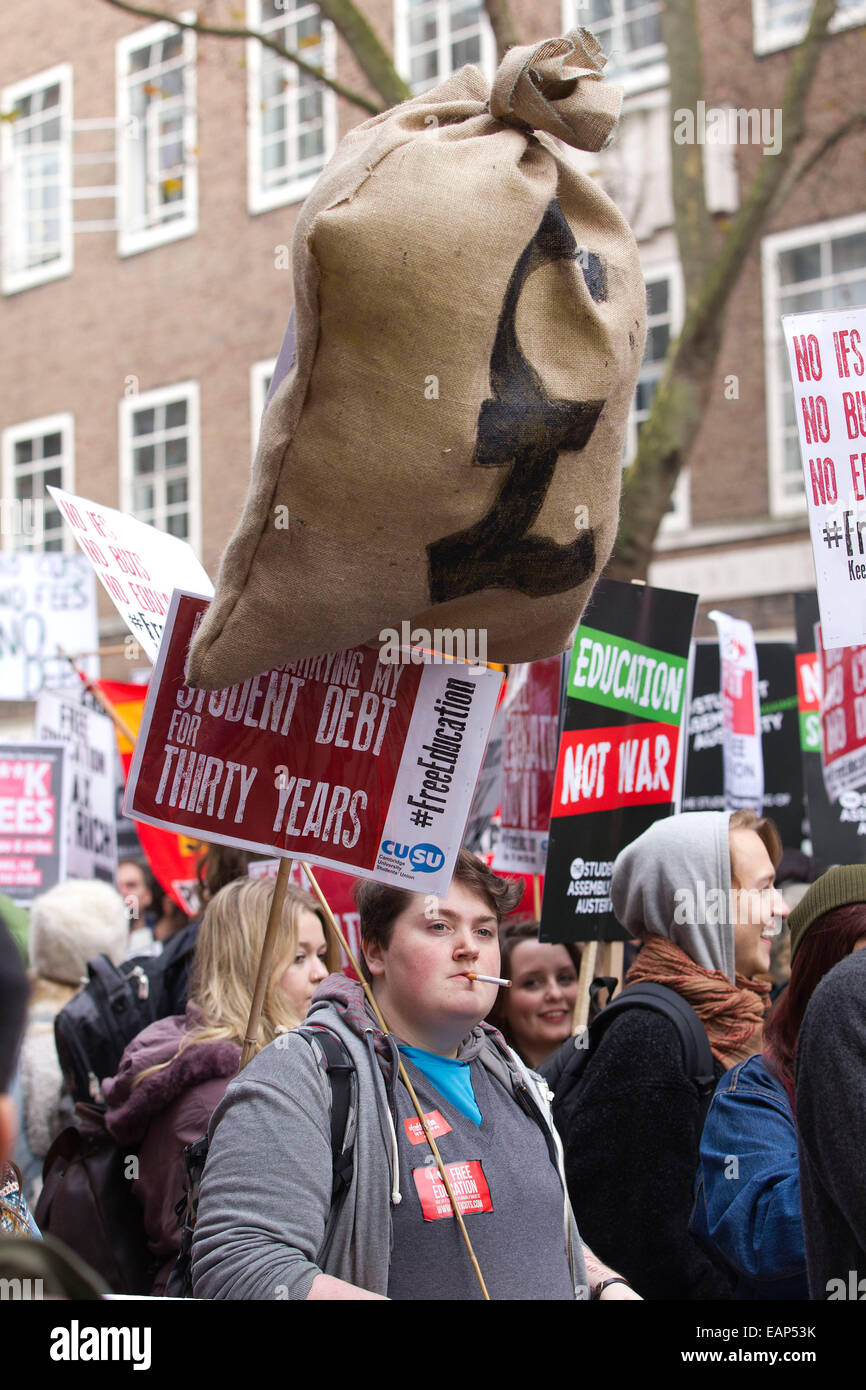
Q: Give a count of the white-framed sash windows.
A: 11